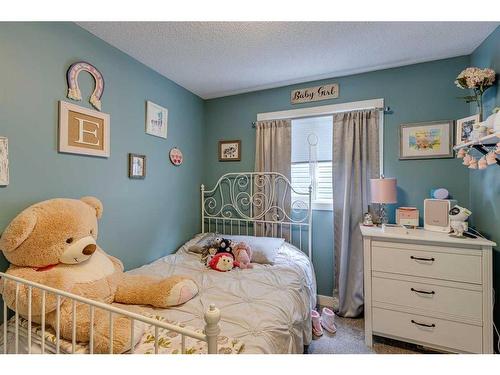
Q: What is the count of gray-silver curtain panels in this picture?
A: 2